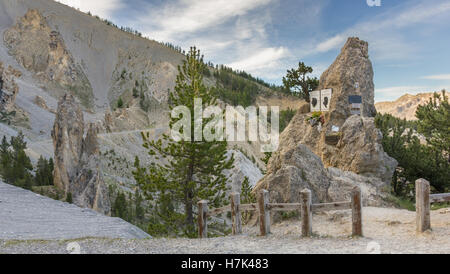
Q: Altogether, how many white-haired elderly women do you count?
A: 0